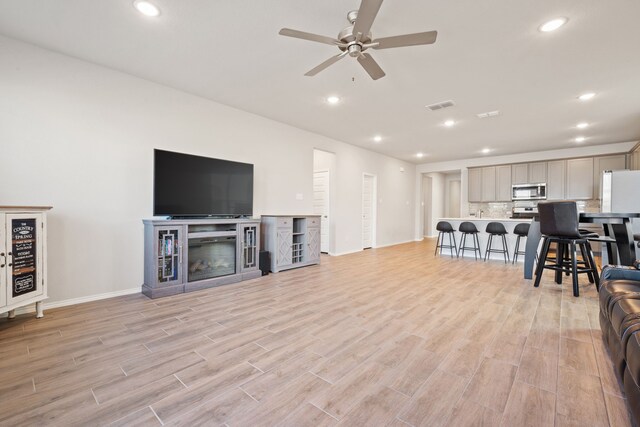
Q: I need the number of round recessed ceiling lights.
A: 10